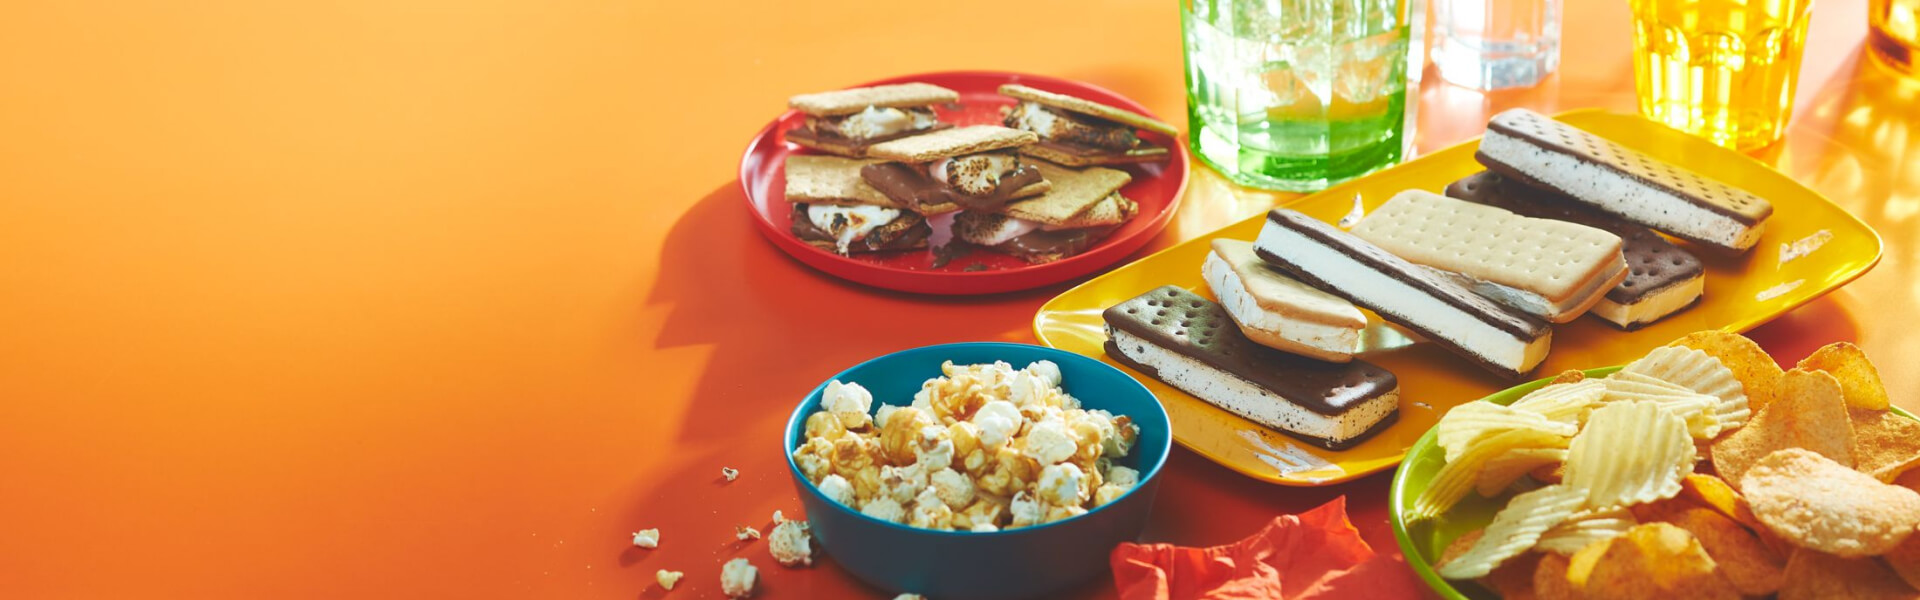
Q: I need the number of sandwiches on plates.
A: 11